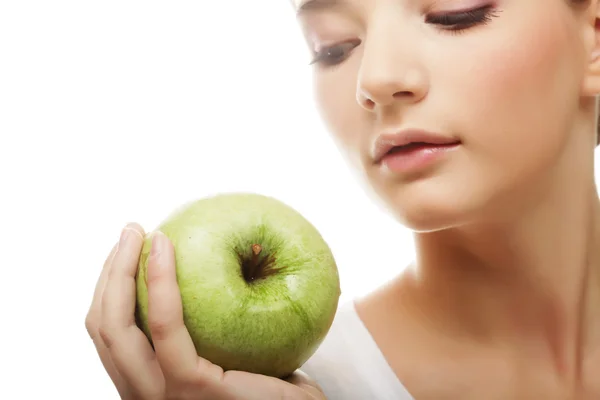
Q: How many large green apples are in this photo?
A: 1